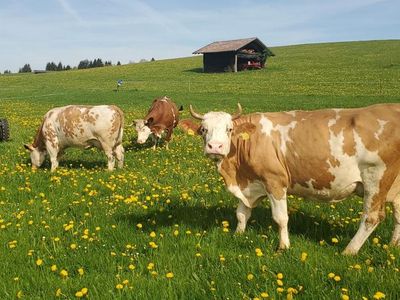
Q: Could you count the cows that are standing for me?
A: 3